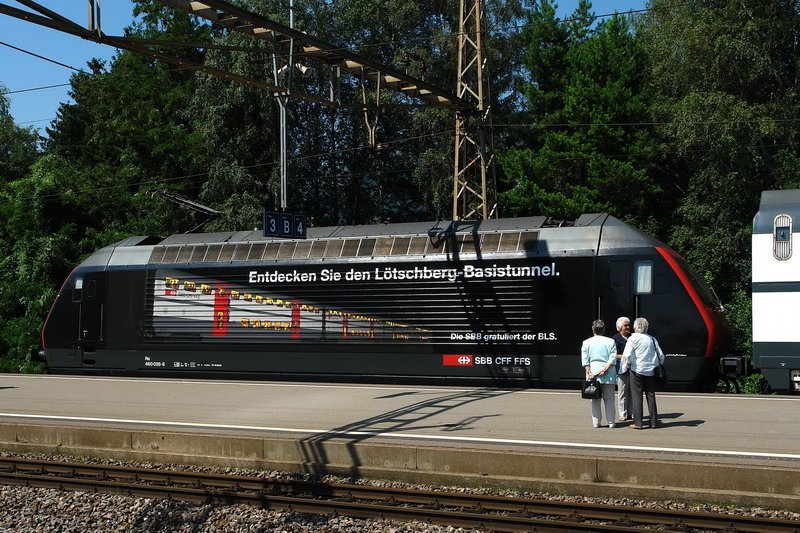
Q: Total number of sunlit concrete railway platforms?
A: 1